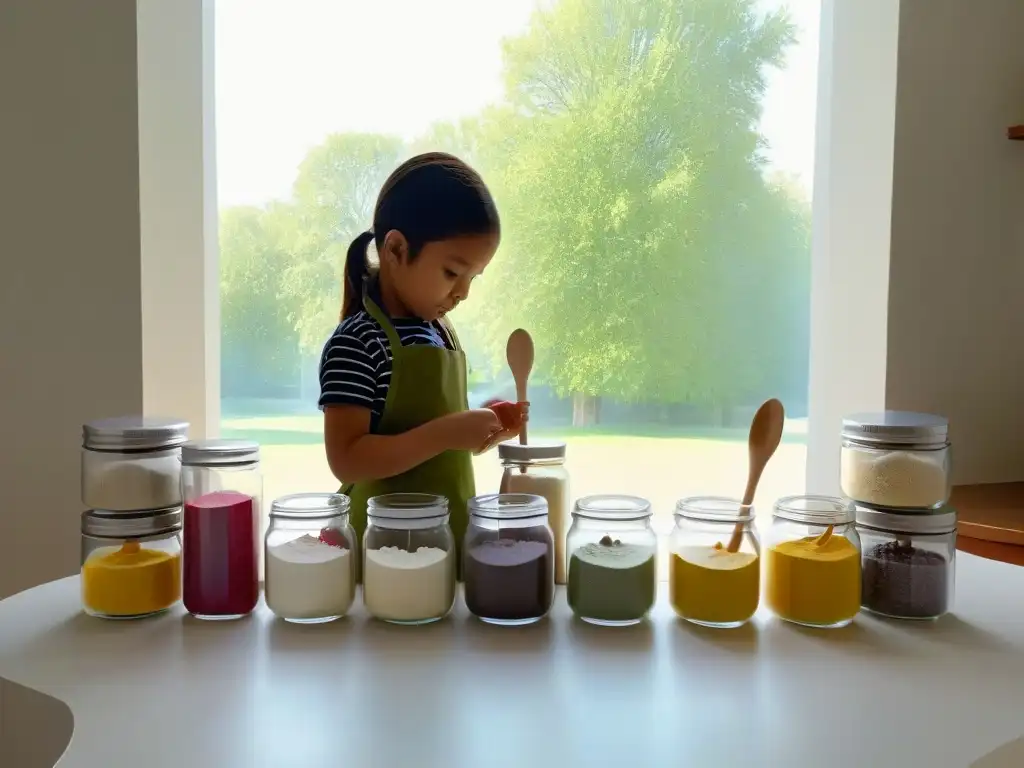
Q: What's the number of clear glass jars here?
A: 12